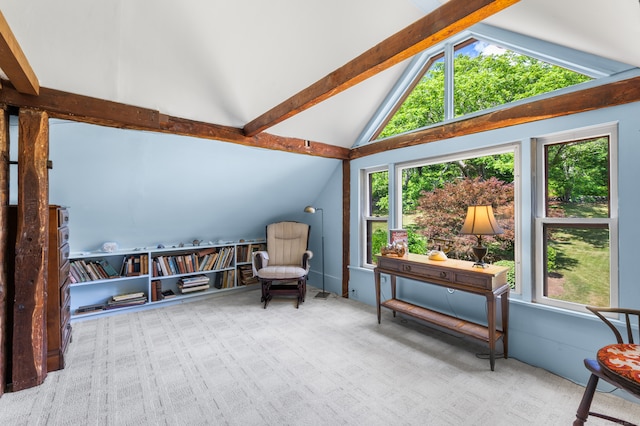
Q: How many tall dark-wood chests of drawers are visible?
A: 1